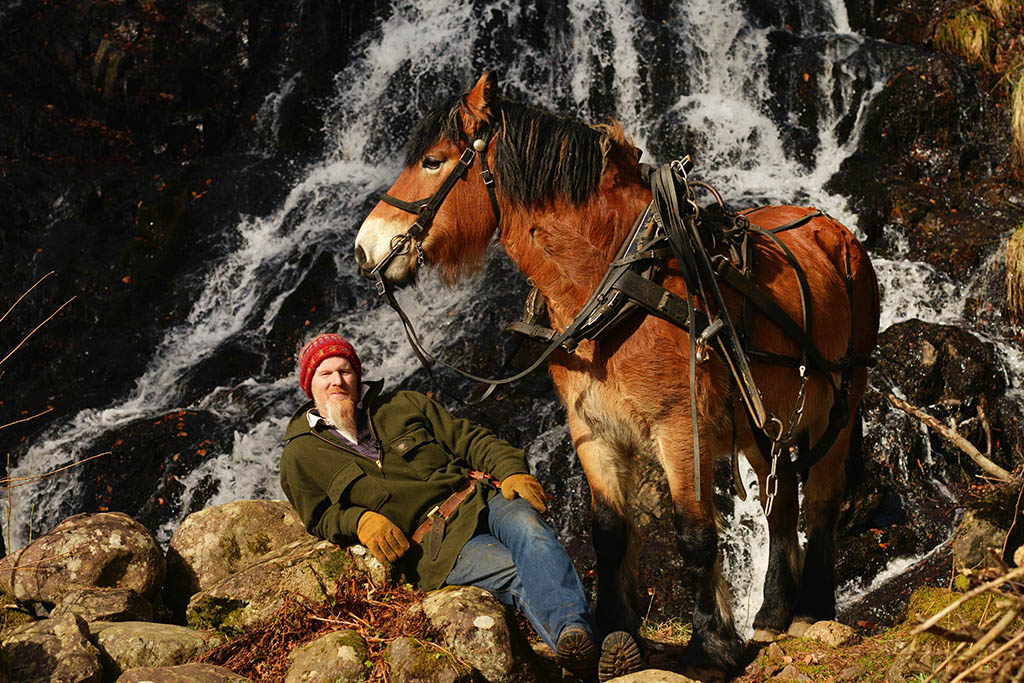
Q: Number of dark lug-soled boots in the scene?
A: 2